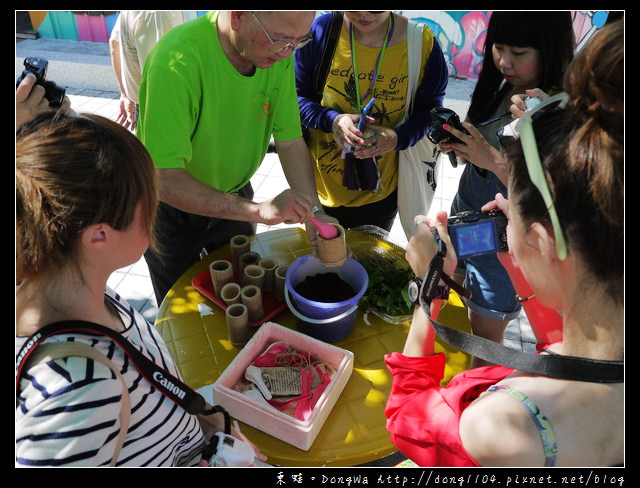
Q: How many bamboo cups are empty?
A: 9